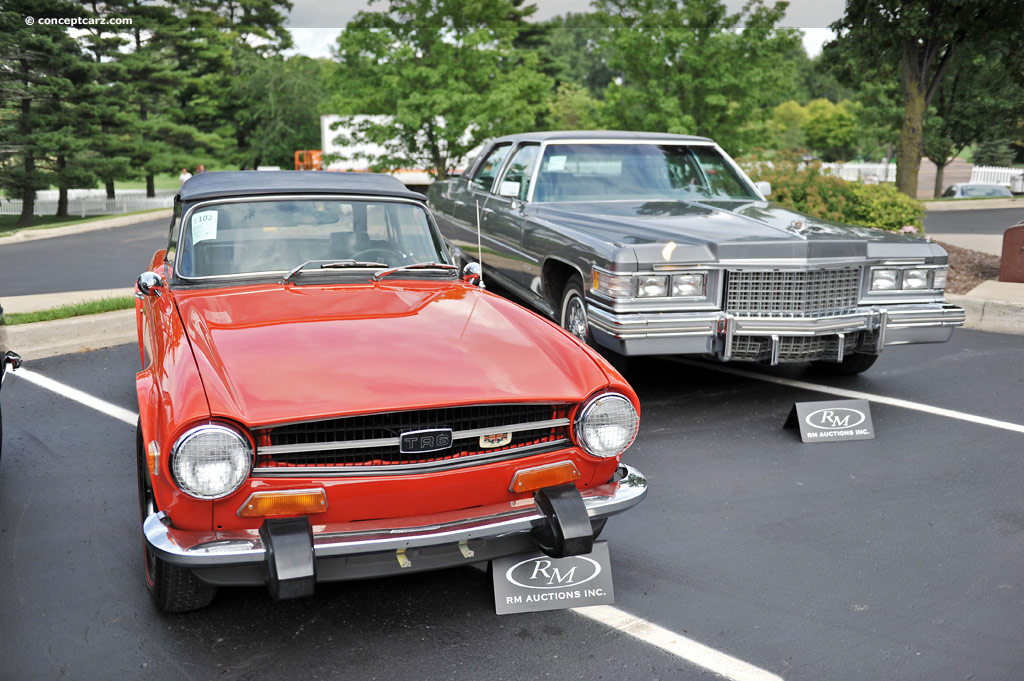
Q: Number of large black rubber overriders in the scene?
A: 2